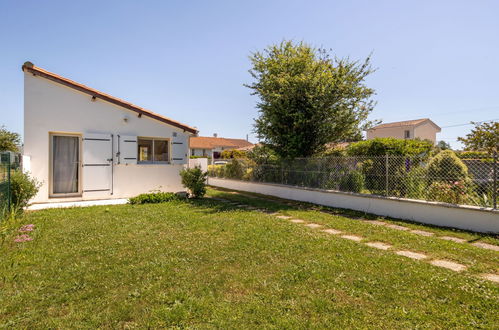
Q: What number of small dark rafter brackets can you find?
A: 4